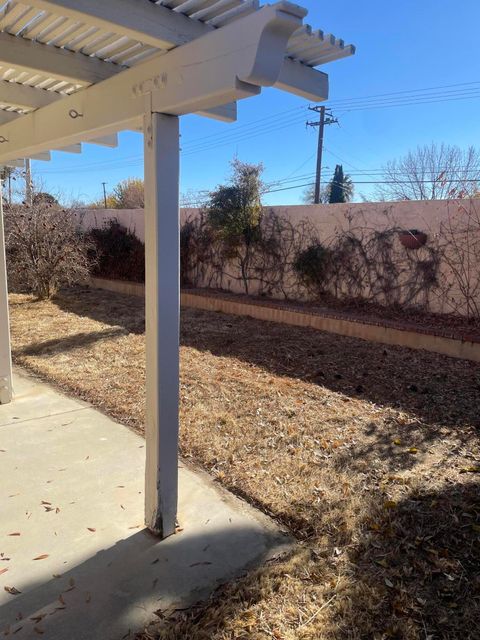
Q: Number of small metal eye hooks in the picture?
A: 2